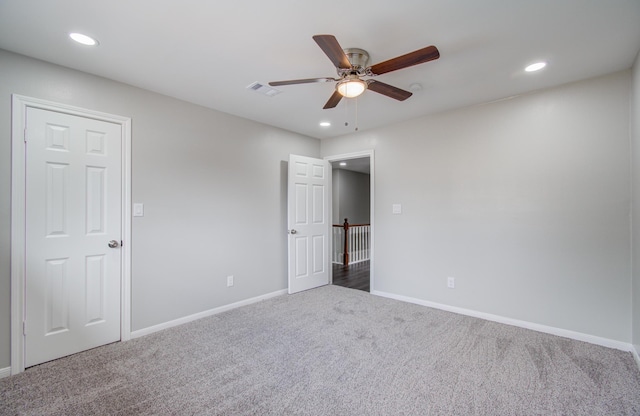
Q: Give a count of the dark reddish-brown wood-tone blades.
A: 5